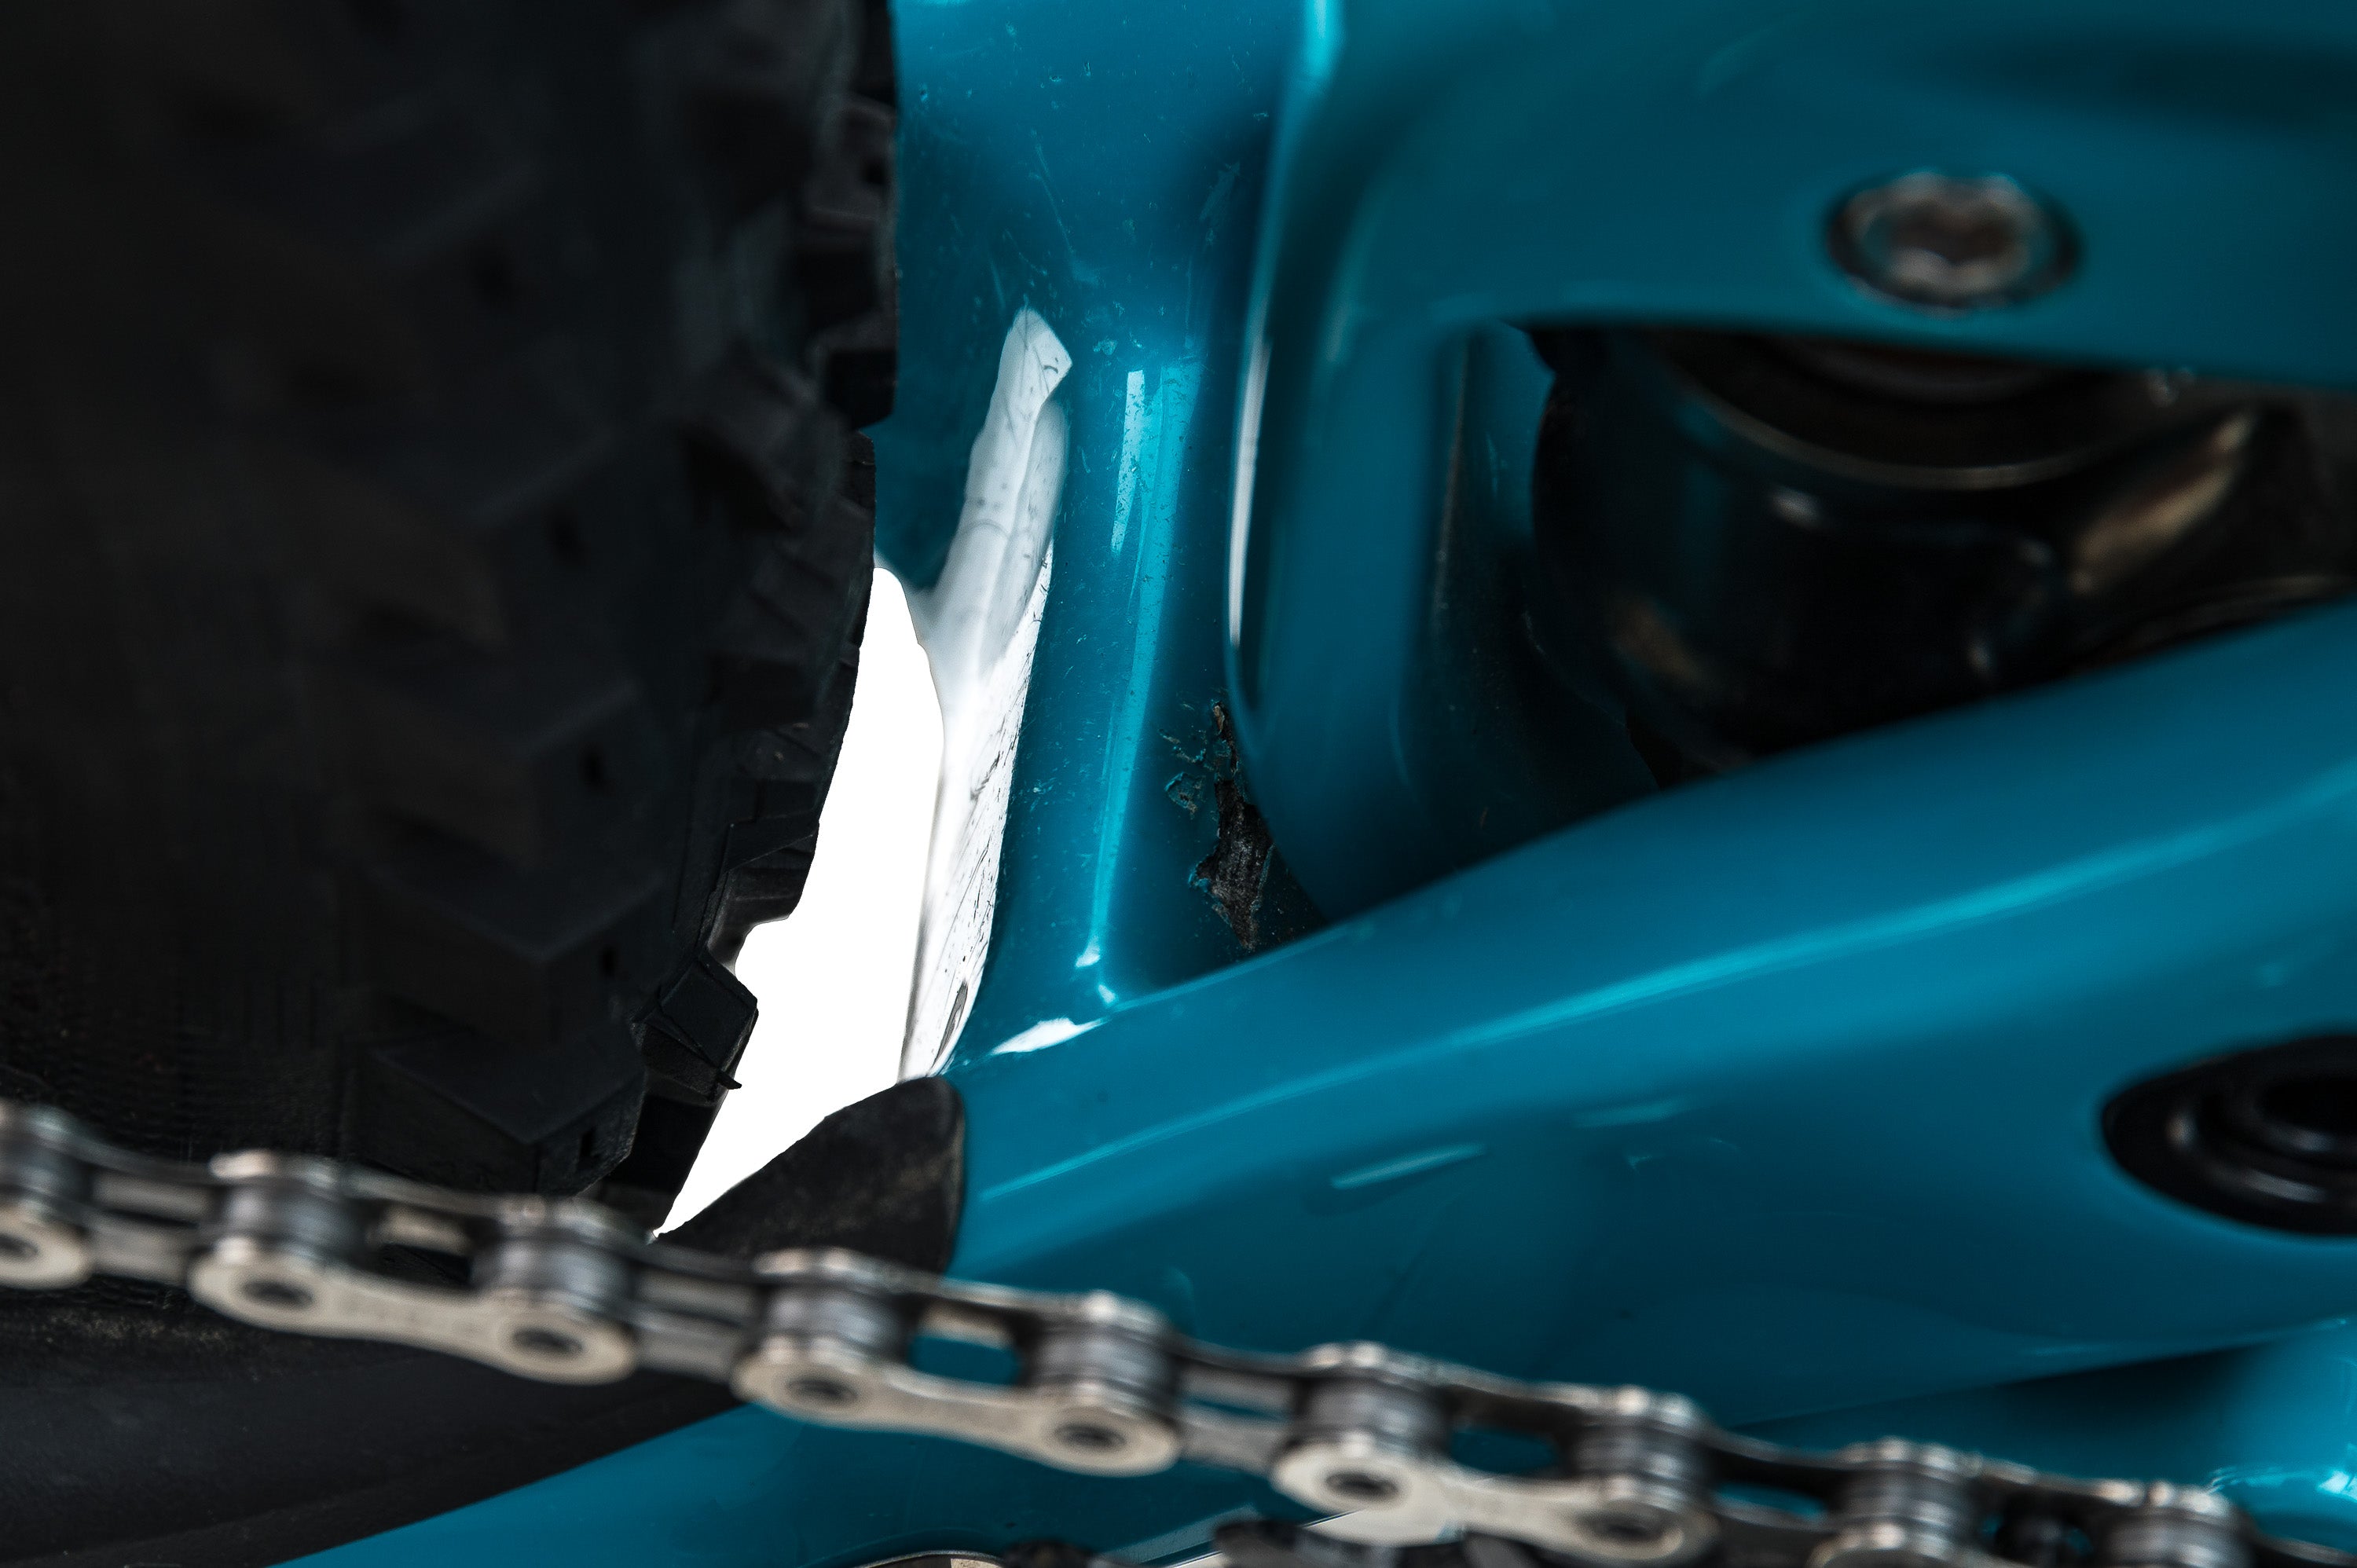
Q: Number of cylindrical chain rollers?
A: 9